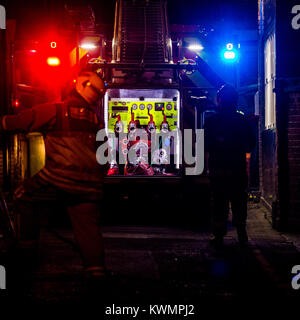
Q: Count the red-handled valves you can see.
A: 4